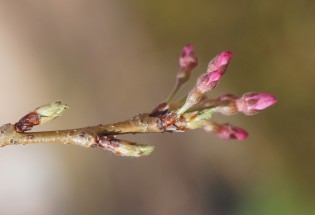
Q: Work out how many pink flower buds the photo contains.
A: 5